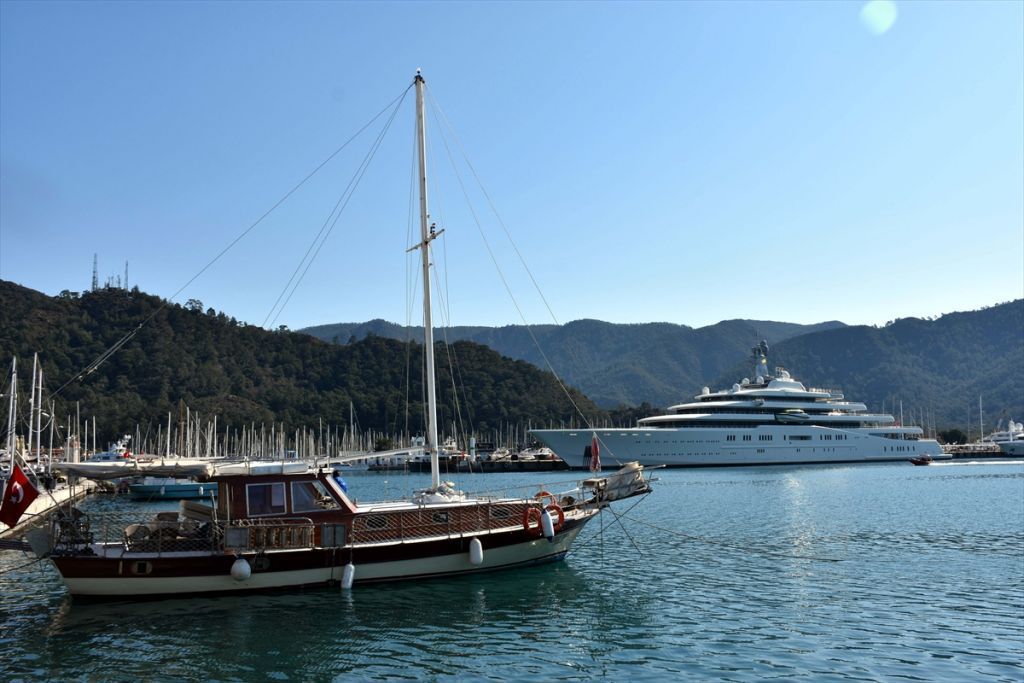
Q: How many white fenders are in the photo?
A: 6